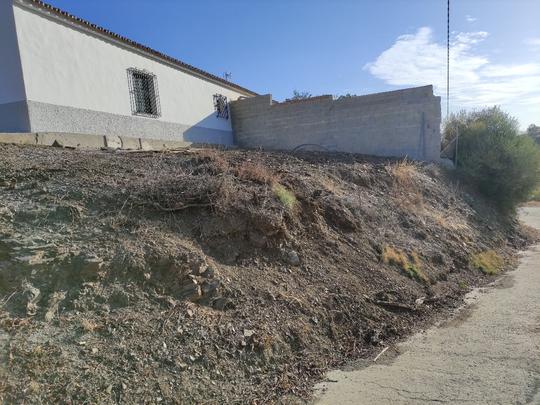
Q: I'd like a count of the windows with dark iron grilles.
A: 2